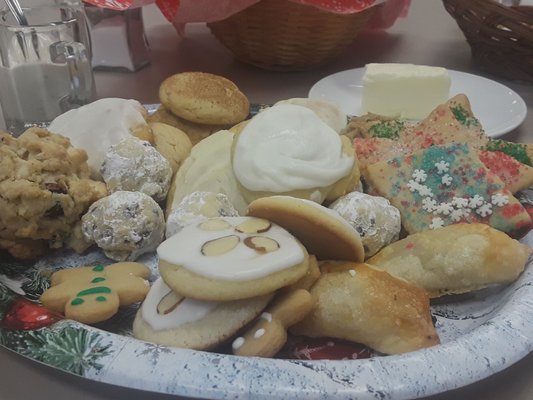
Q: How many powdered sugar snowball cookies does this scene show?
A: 4